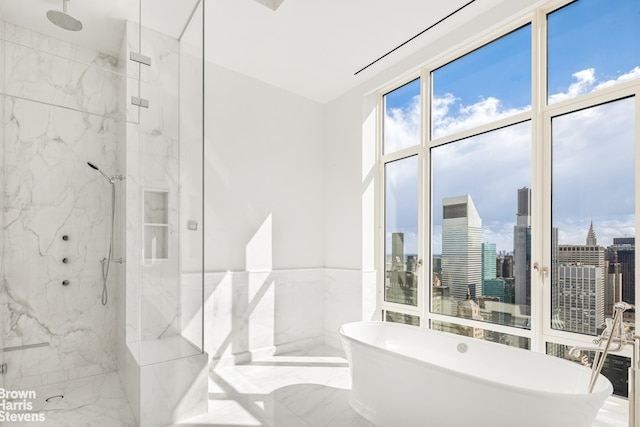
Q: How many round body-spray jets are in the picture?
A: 3